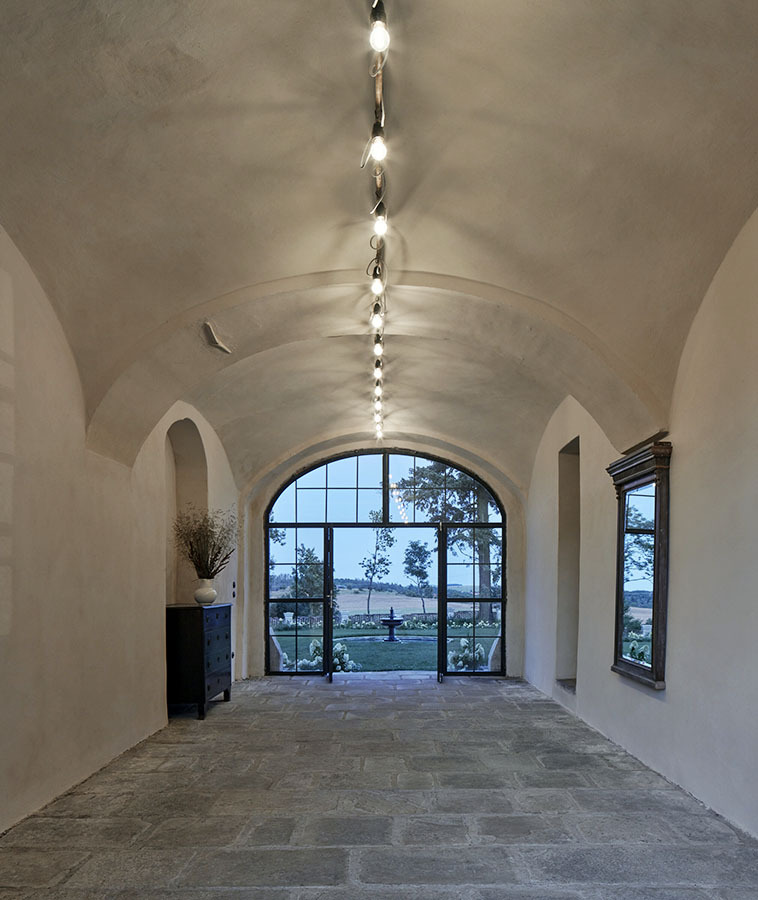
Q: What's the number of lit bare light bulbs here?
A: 12